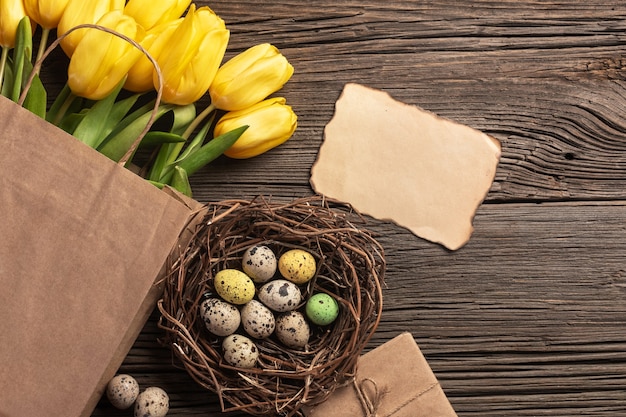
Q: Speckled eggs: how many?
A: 11